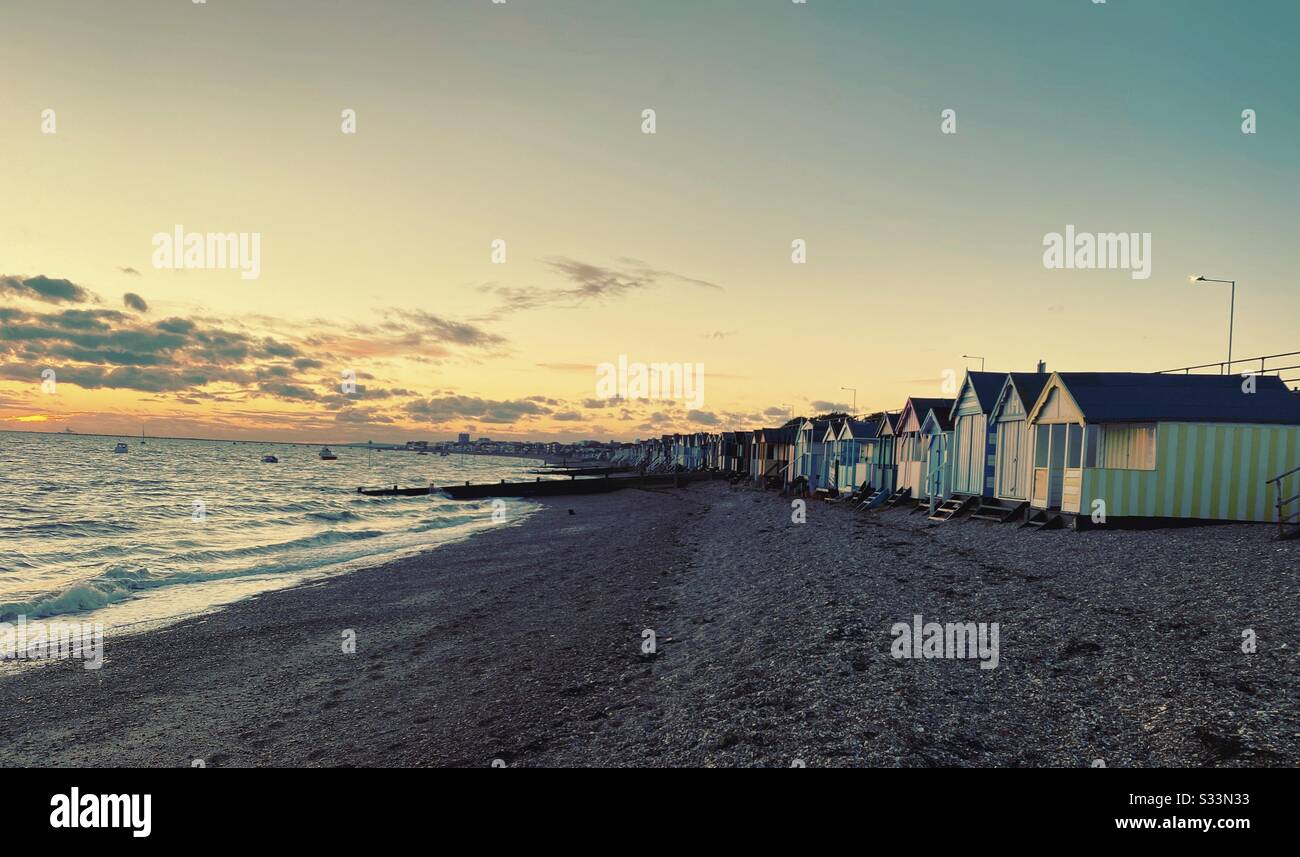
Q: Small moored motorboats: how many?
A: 3